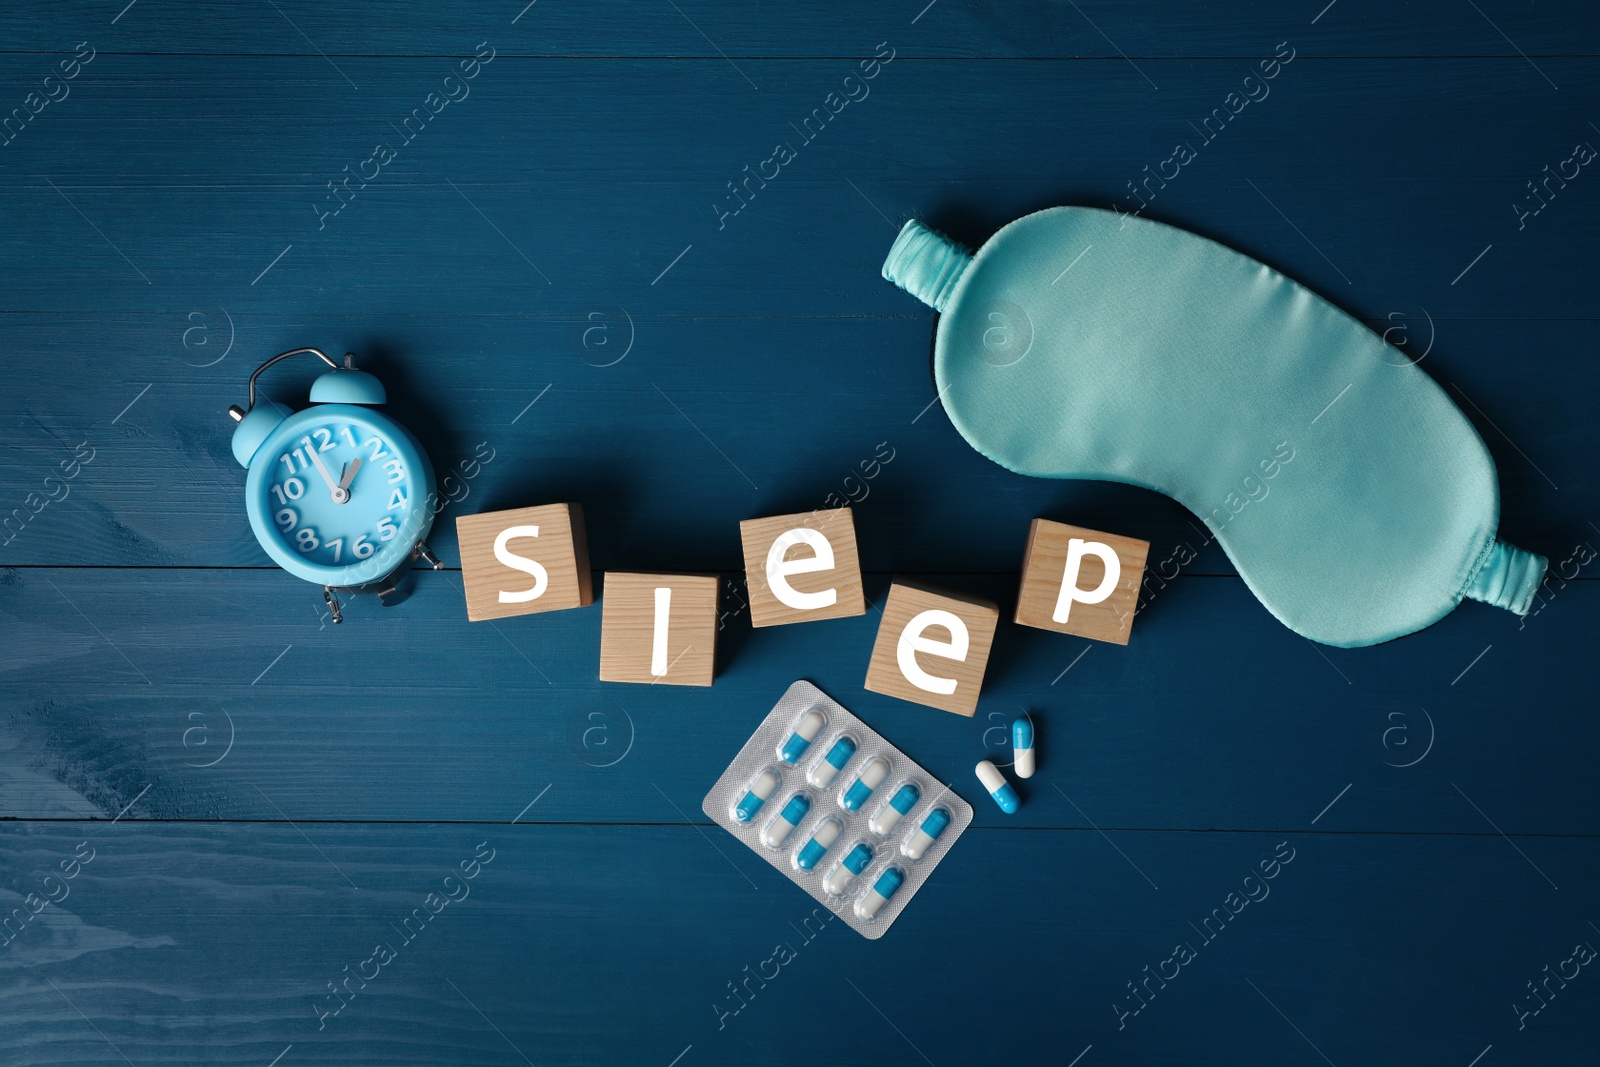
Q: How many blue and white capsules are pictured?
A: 12